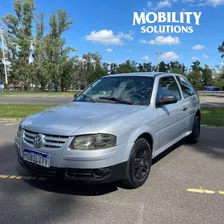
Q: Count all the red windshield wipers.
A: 0